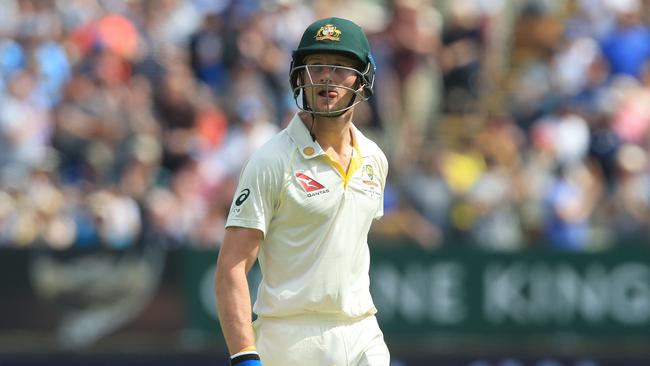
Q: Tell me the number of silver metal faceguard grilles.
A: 1